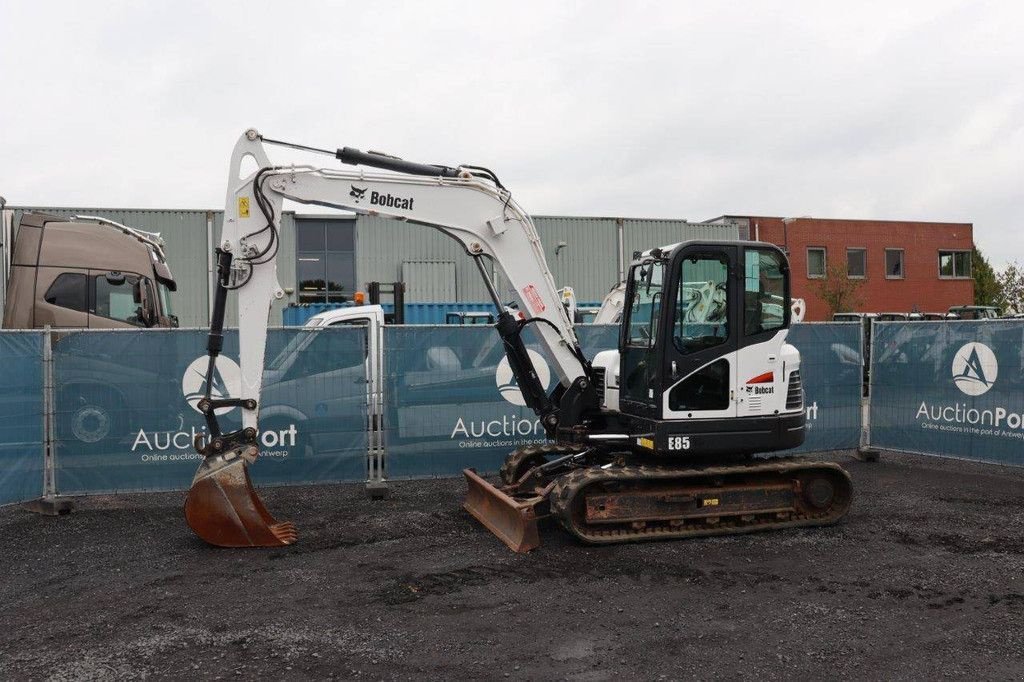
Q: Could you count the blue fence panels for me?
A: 5